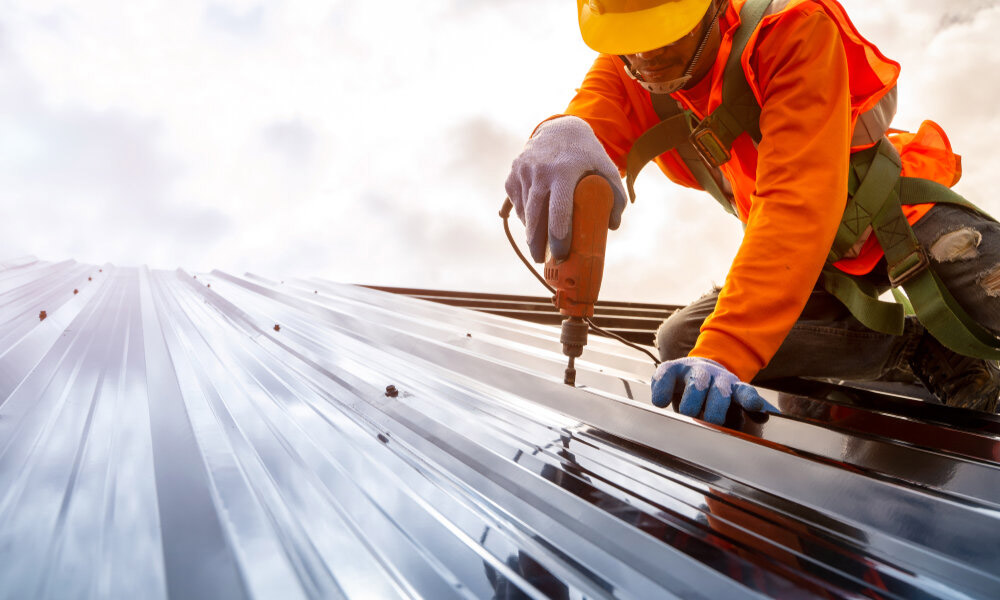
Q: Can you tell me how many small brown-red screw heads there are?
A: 11